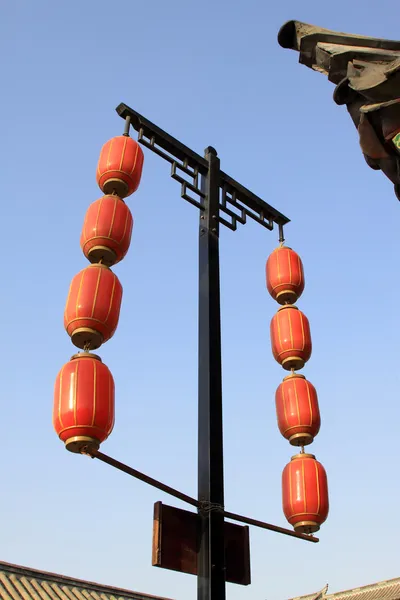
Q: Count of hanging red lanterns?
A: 8